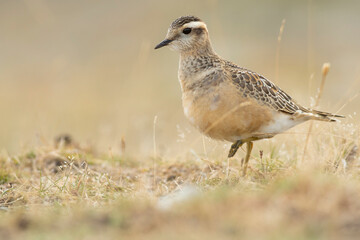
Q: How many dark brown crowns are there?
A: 1